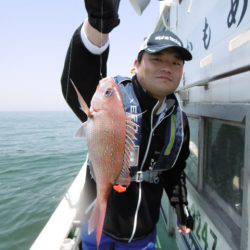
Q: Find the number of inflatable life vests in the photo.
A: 1